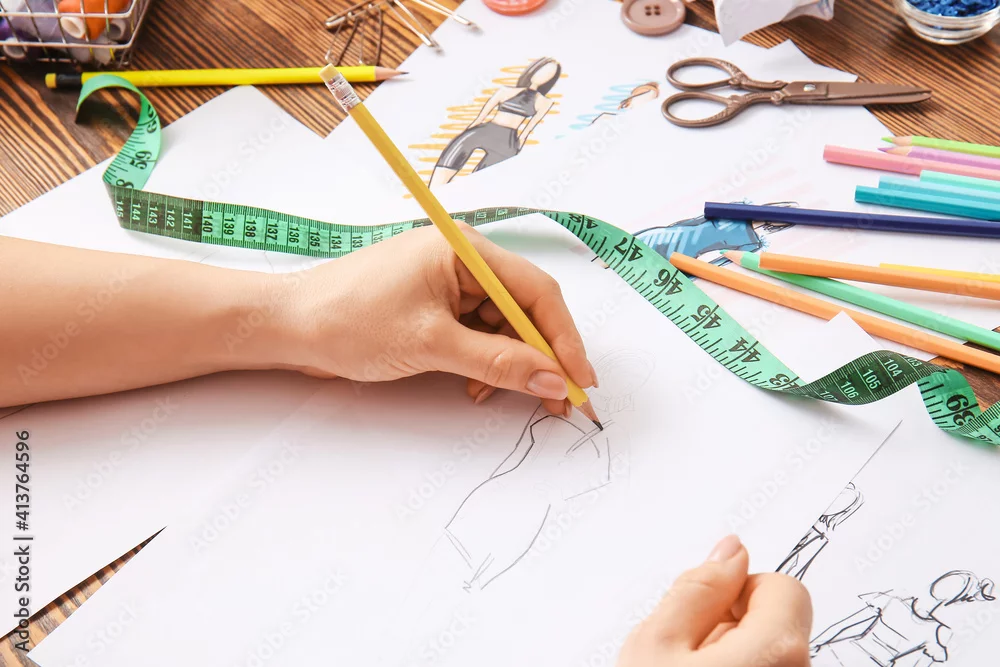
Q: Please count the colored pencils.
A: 11